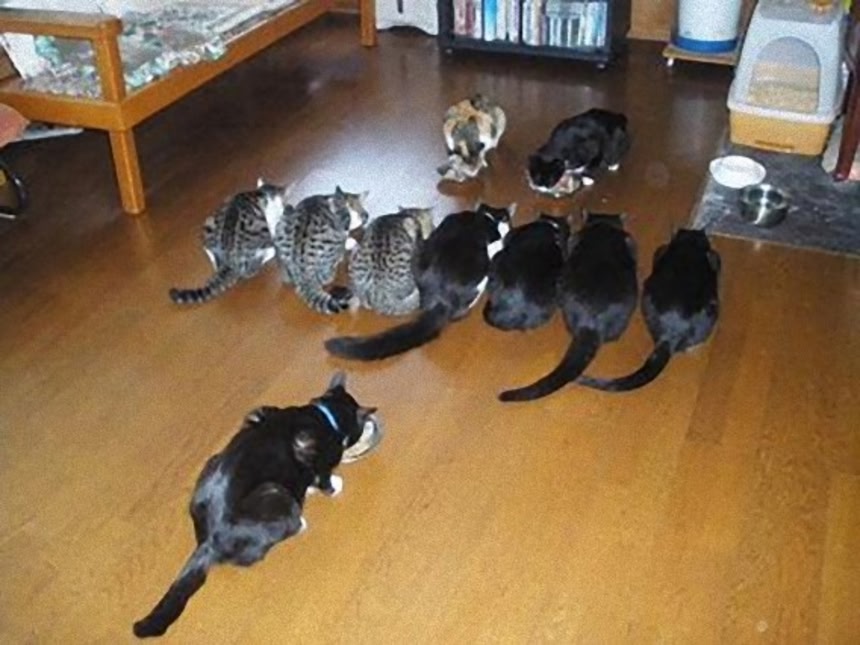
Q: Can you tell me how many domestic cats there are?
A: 10